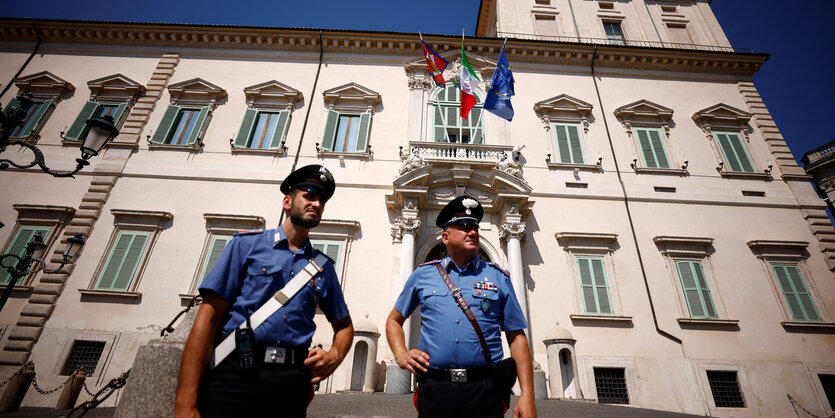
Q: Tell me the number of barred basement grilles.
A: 4